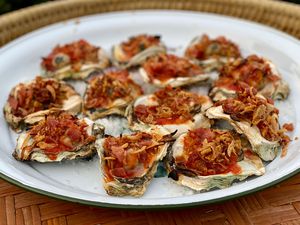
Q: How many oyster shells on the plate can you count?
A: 12